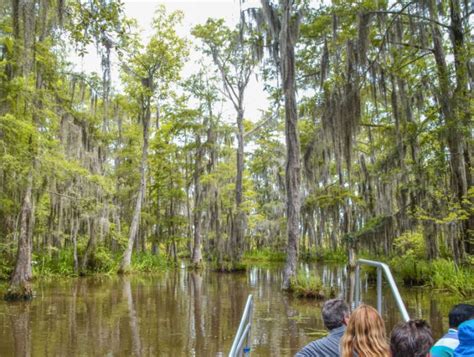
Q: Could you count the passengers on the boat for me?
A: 5